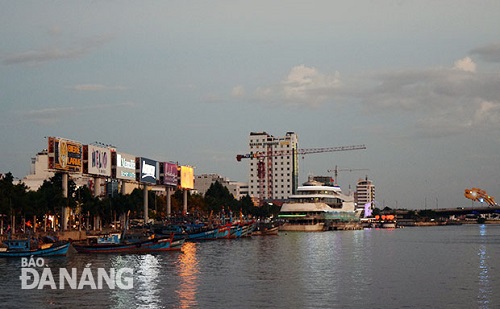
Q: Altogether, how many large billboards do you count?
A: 6